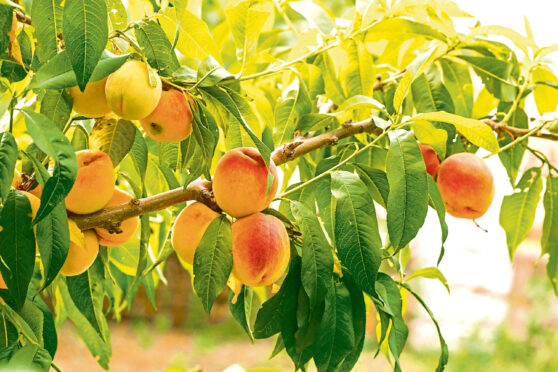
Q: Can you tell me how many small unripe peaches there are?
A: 0